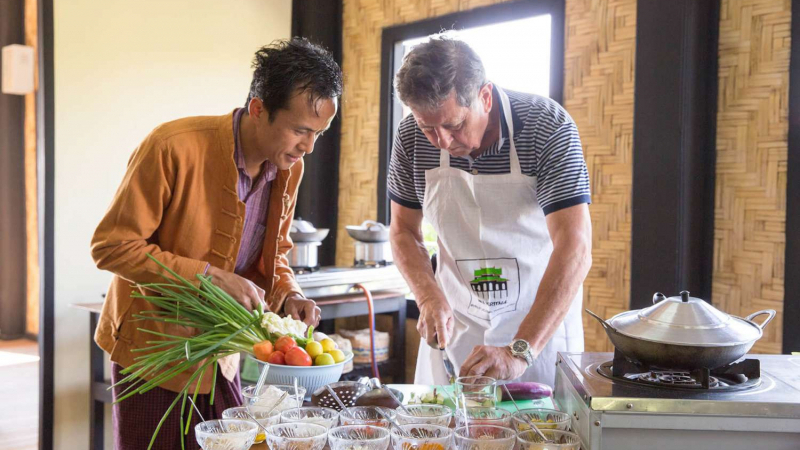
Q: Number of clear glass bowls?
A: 13